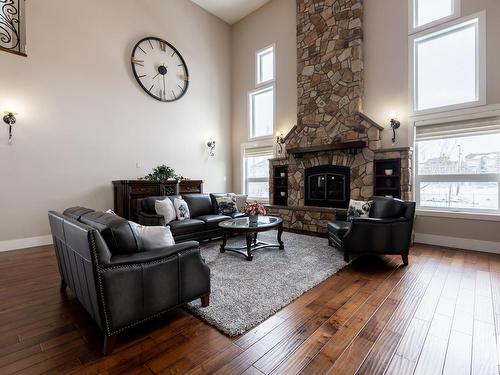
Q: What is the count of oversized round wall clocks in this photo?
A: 1